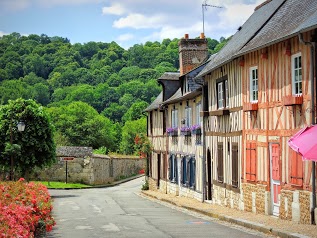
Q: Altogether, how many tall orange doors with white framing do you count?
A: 1